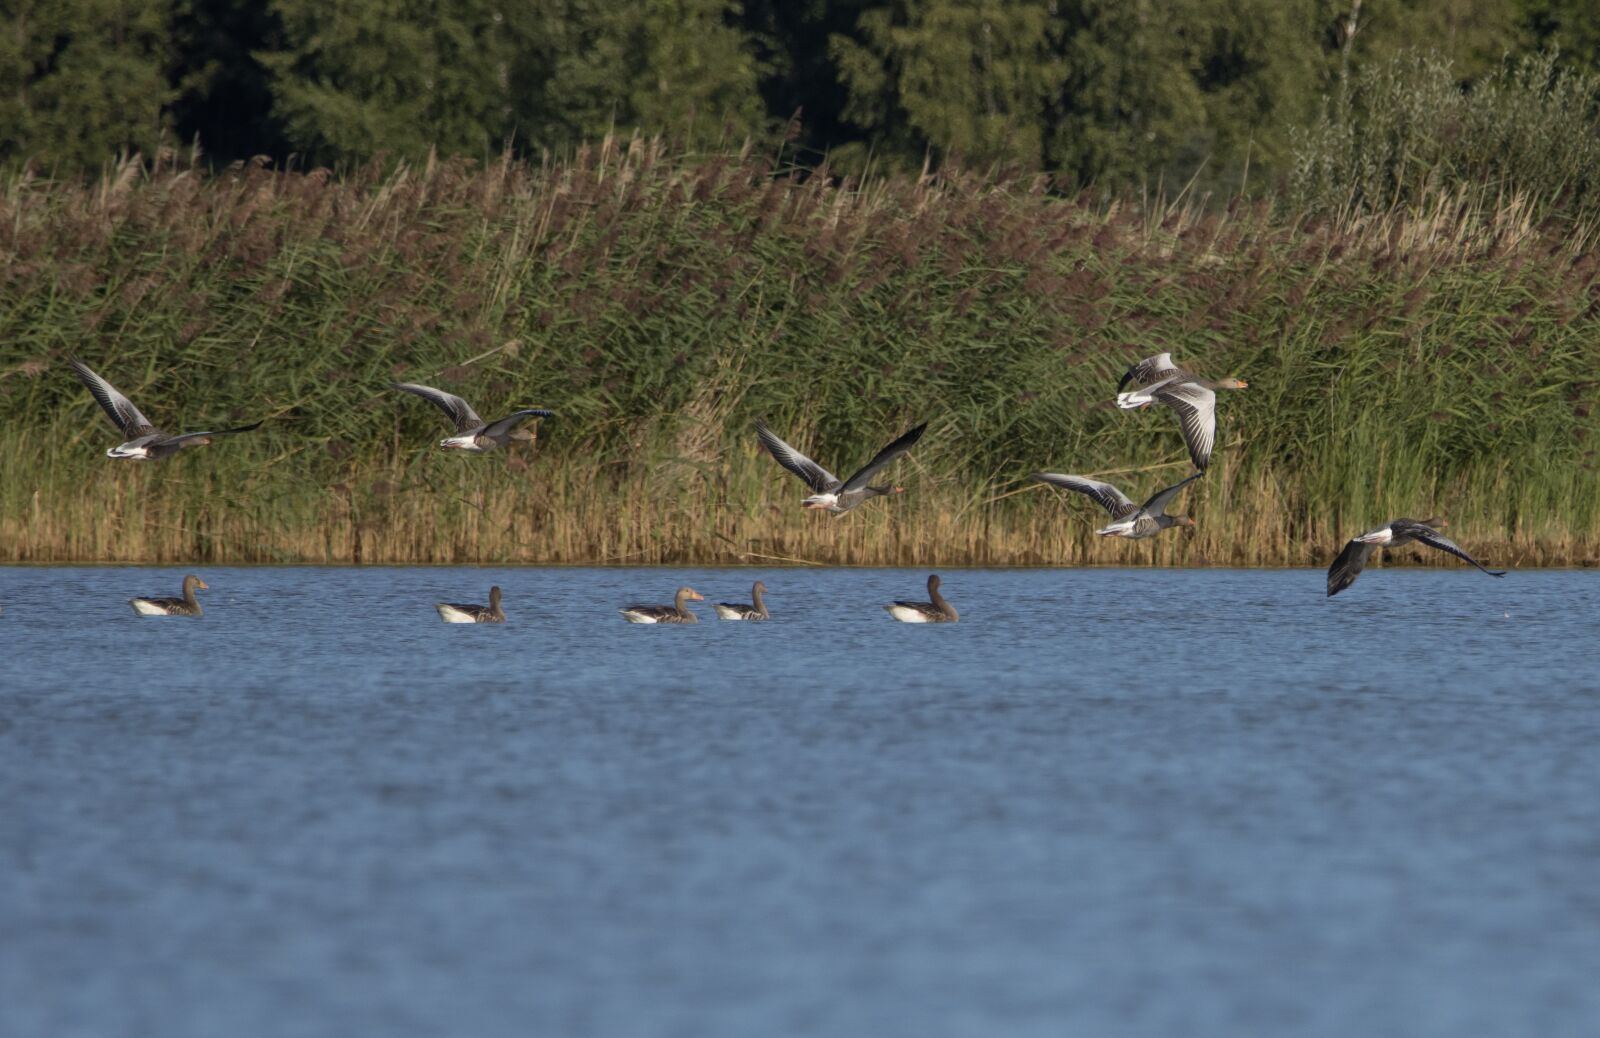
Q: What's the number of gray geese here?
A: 11